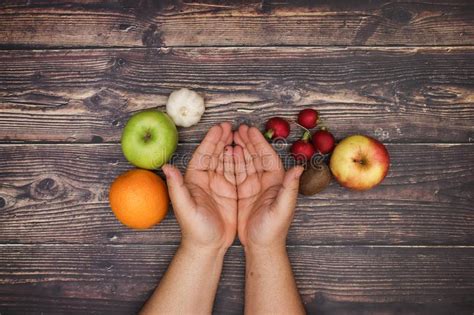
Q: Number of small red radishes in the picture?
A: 4